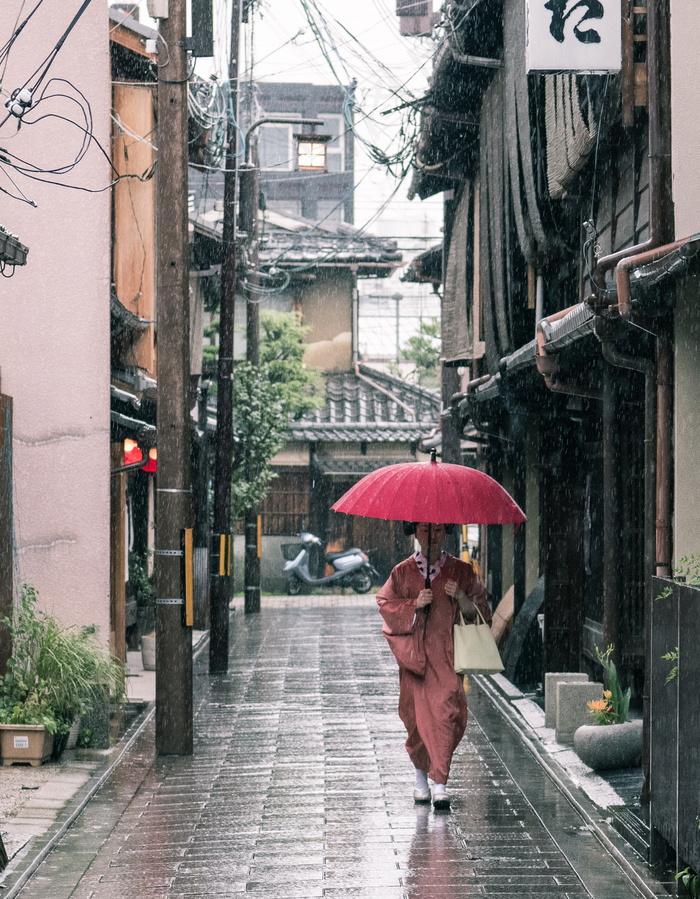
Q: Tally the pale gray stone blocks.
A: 2